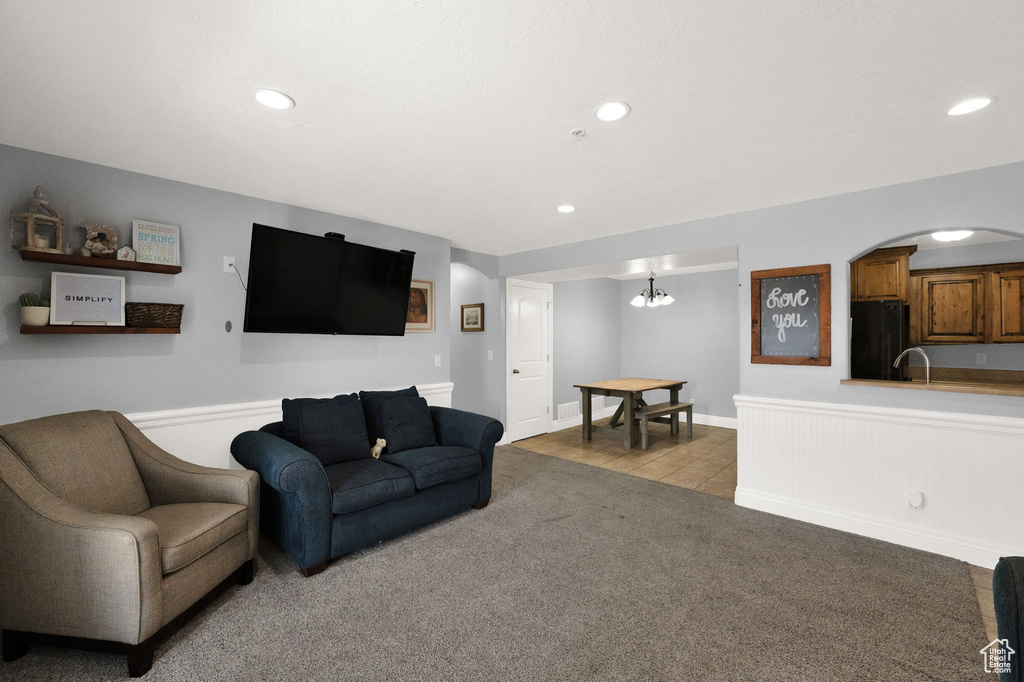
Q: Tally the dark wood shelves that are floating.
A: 2